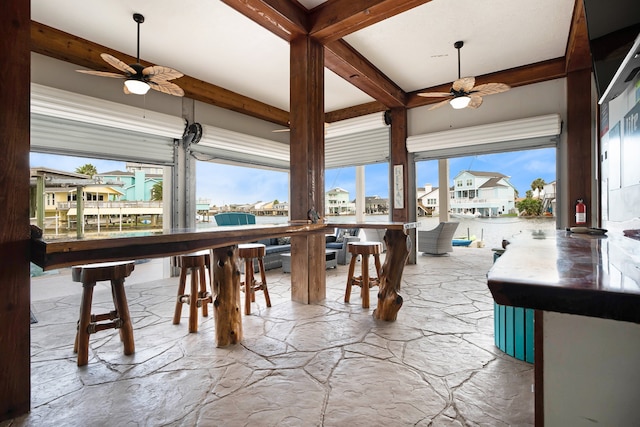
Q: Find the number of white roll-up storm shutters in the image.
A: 4